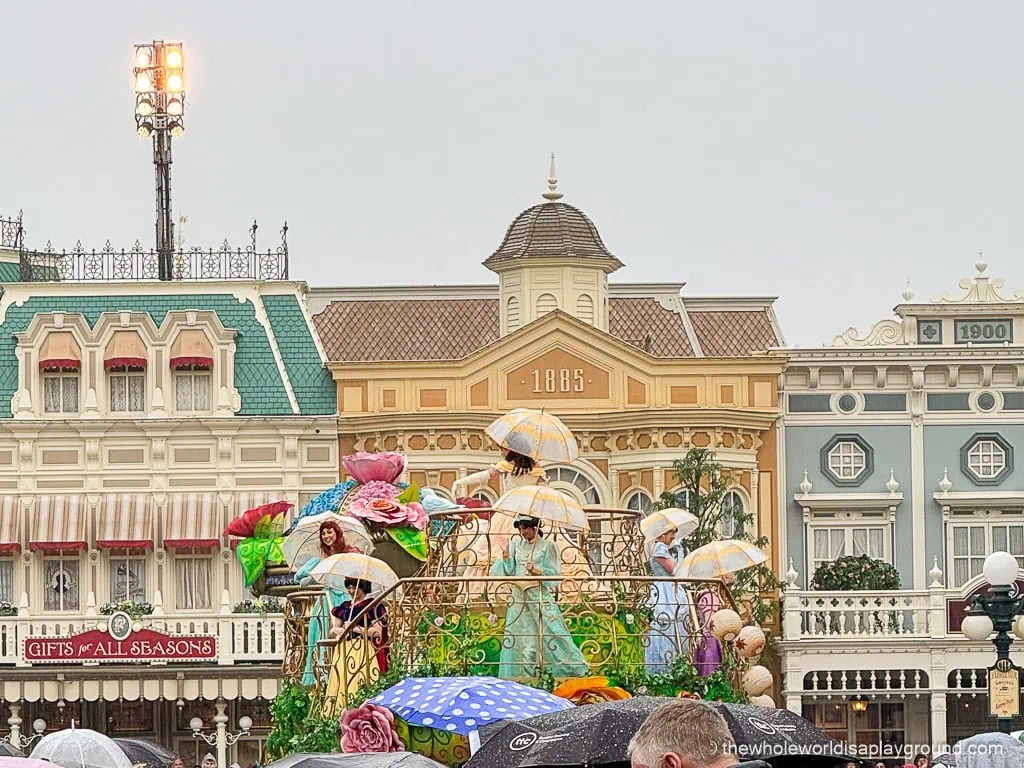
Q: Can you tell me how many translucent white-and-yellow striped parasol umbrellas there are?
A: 6